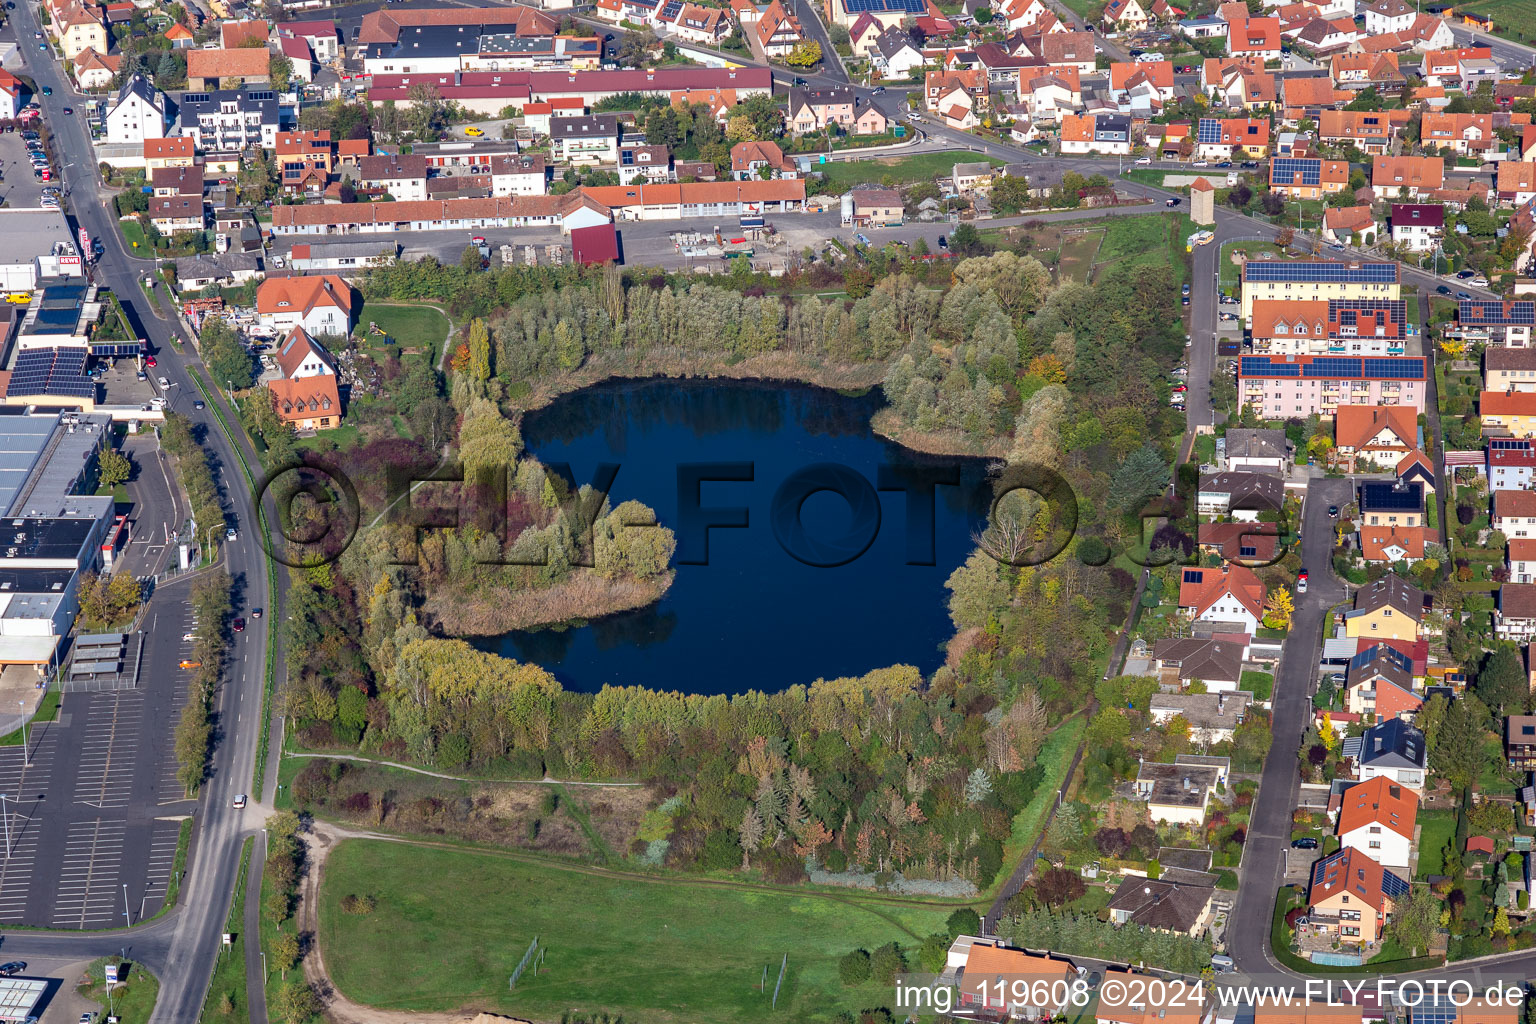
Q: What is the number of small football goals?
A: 2